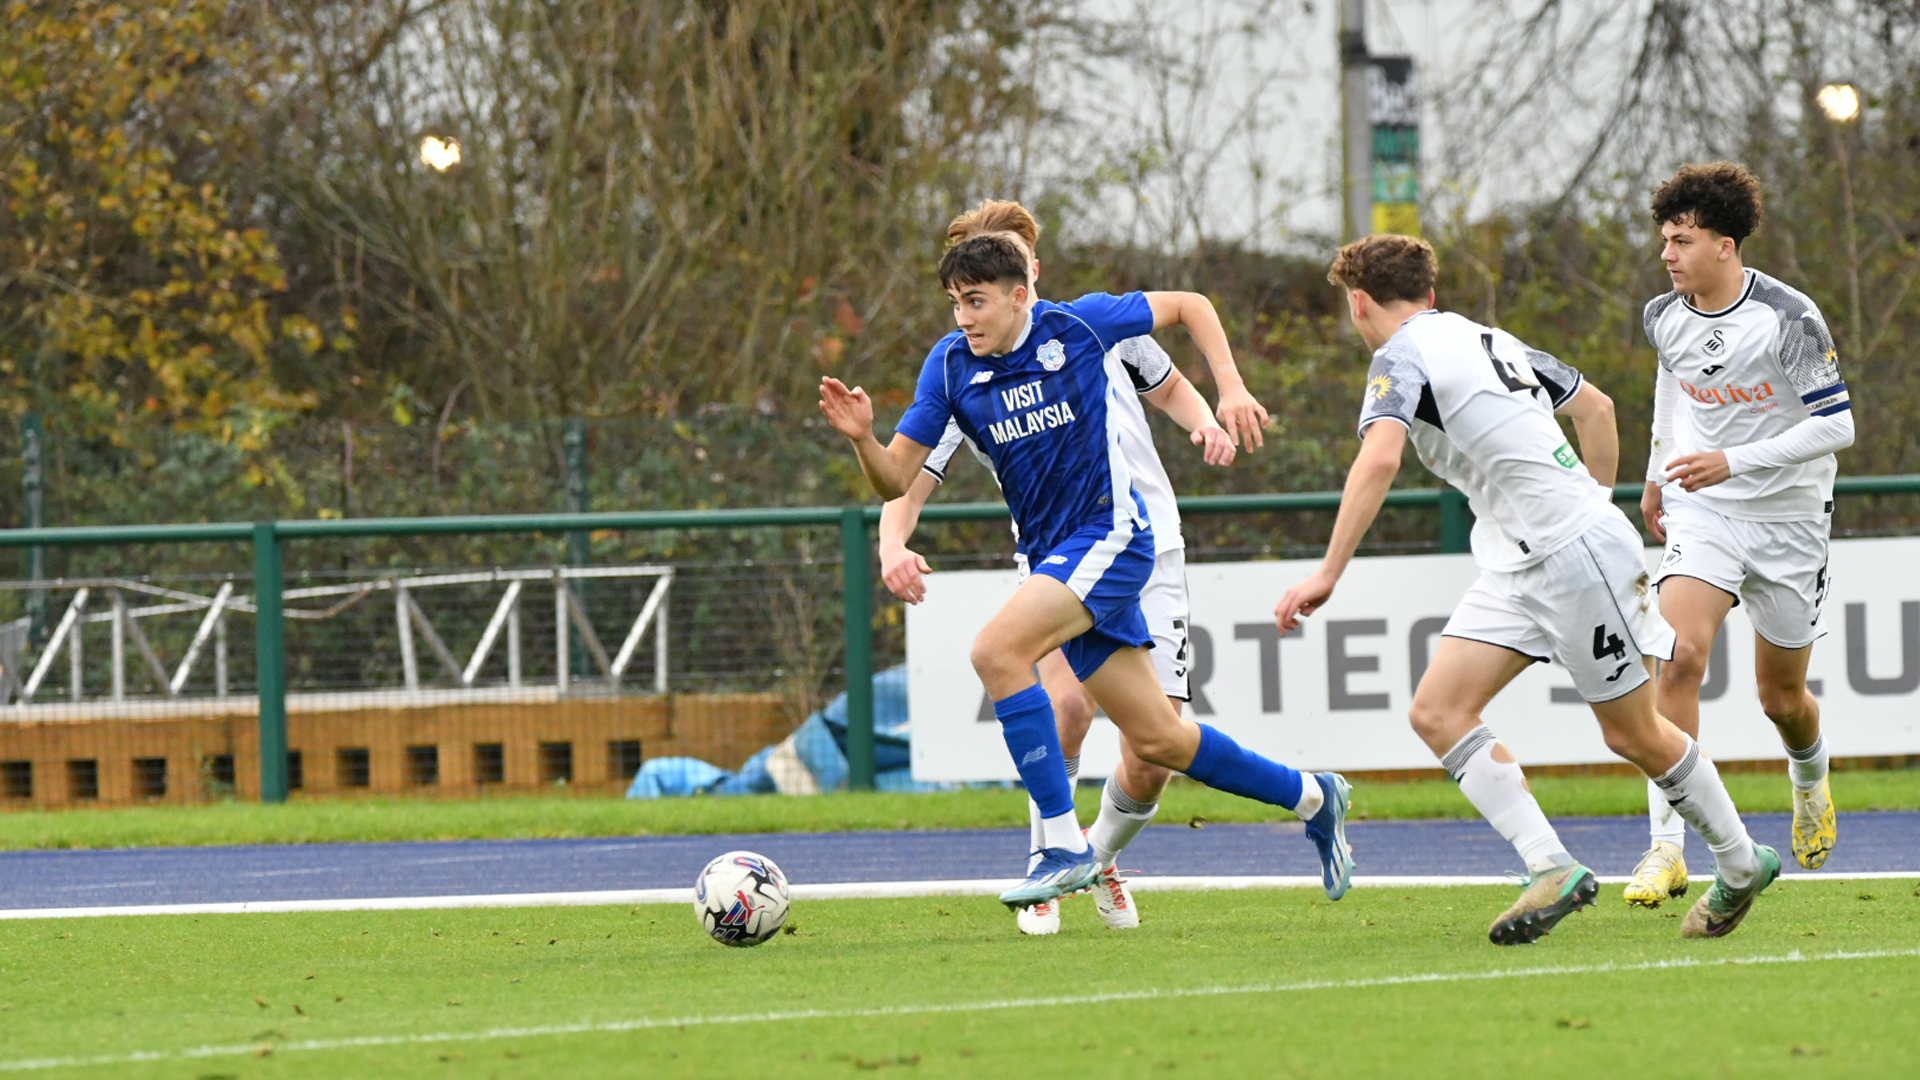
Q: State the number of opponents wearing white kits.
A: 3